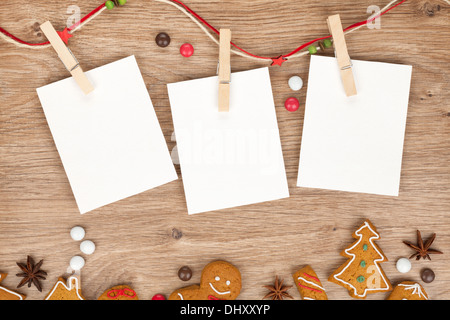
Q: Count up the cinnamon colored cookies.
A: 7